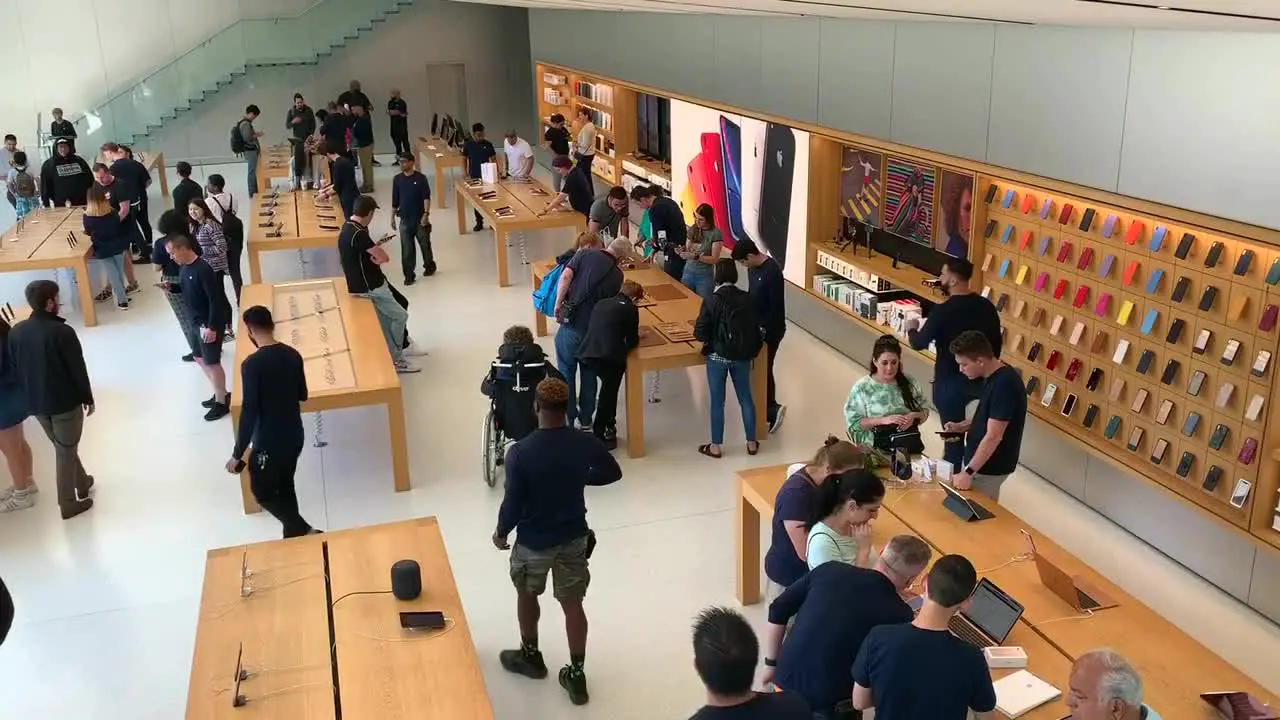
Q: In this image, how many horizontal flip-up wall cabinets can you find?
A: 0